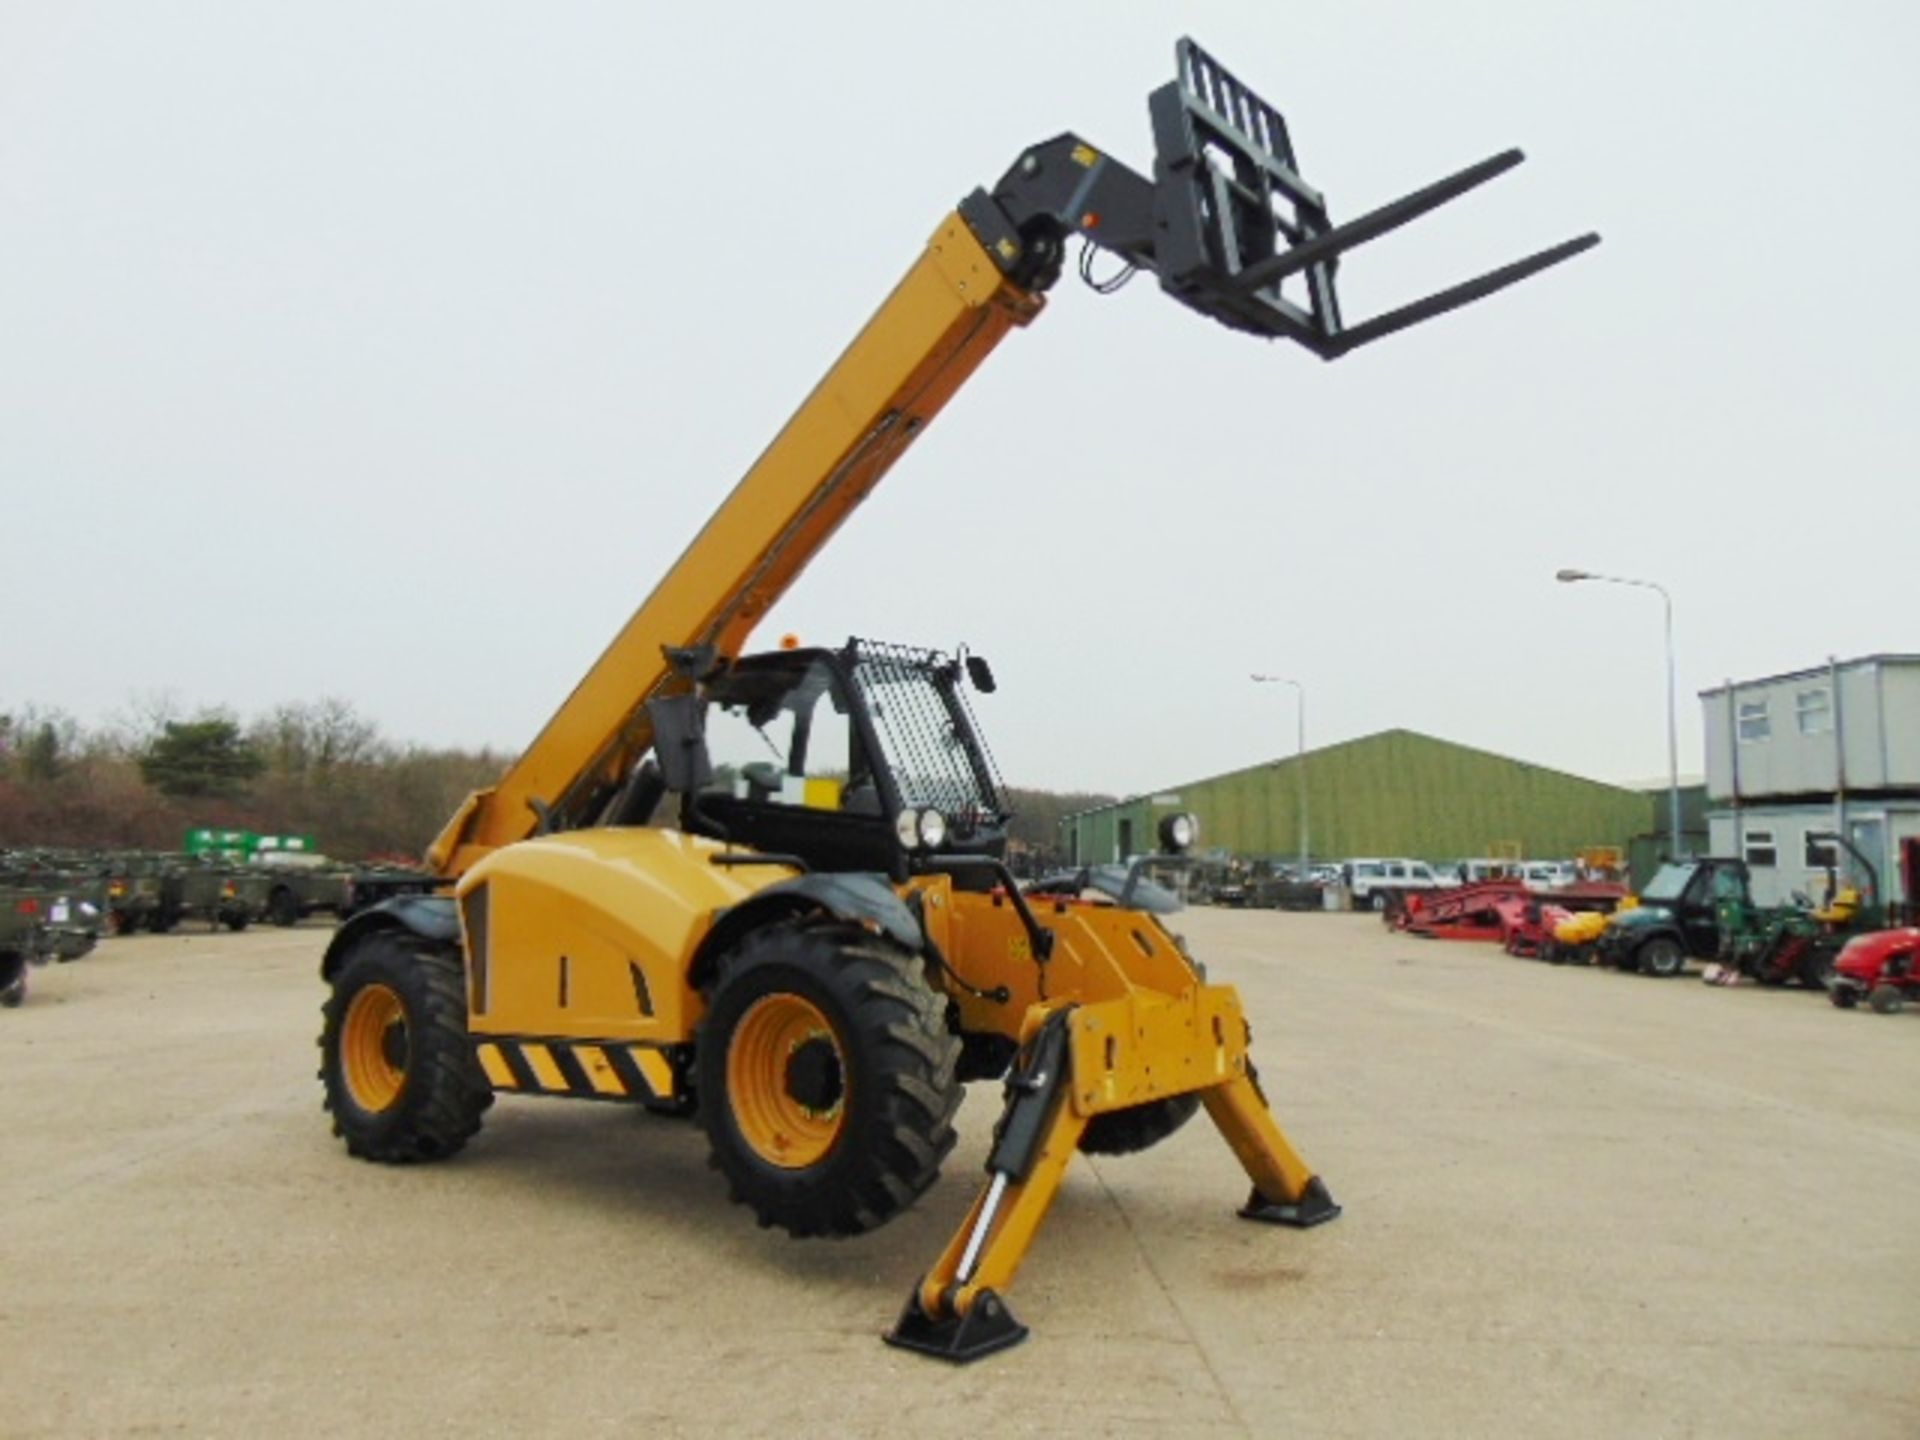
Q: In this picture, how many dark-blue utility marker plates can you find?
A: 0